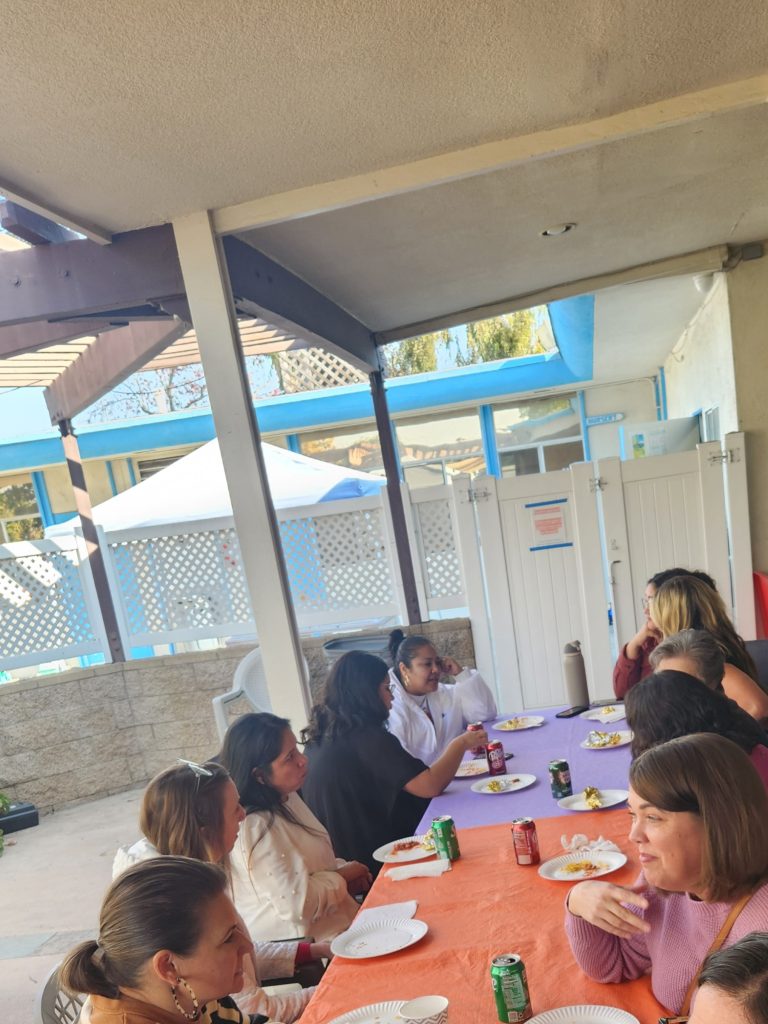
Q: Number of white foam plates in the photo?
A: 11